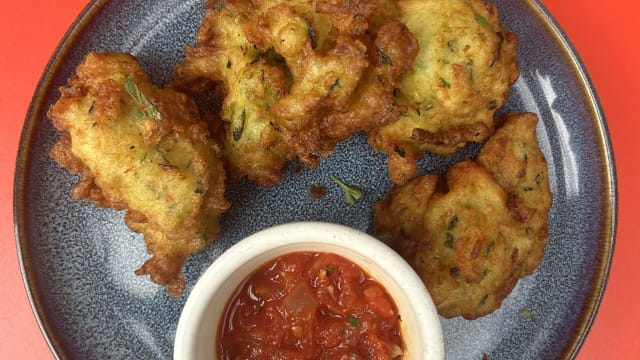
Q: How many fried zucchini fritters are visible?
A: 4